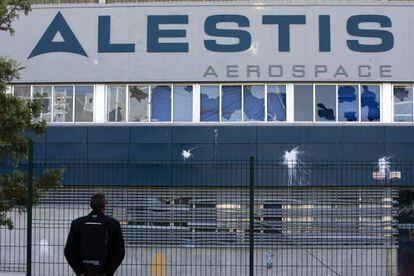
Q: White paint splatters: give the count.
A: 3